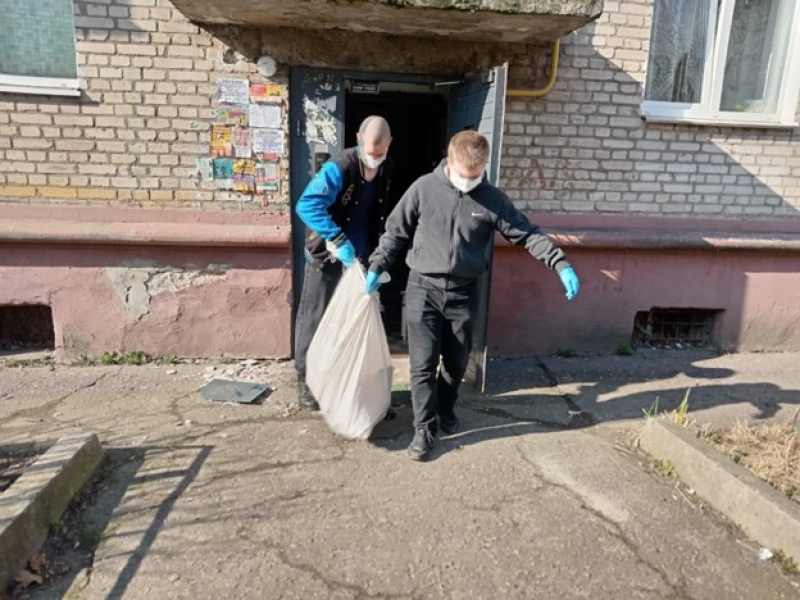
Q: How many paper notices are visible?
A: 11